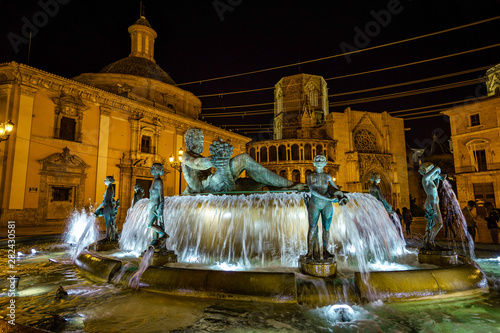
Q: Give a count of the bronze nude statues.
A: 7